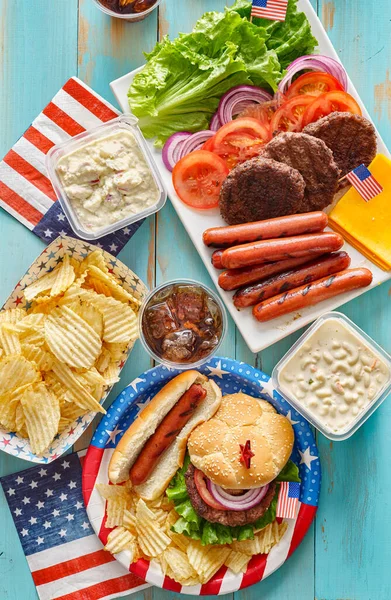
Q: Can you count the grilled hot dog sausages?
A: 7